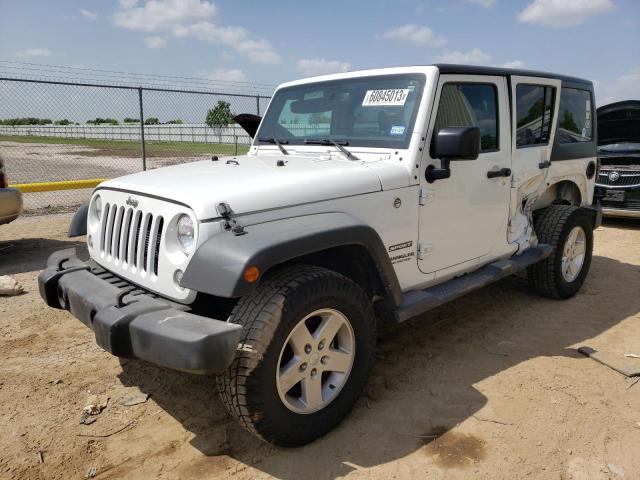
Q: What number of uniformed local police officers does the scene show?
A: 0